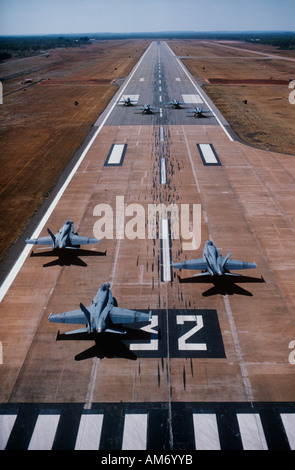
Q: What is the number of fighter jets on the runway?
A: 7